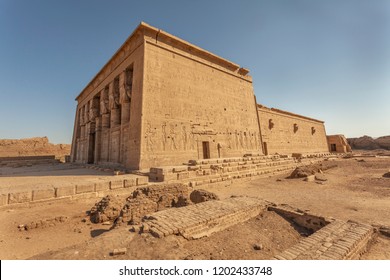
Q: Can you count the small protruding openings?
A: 3